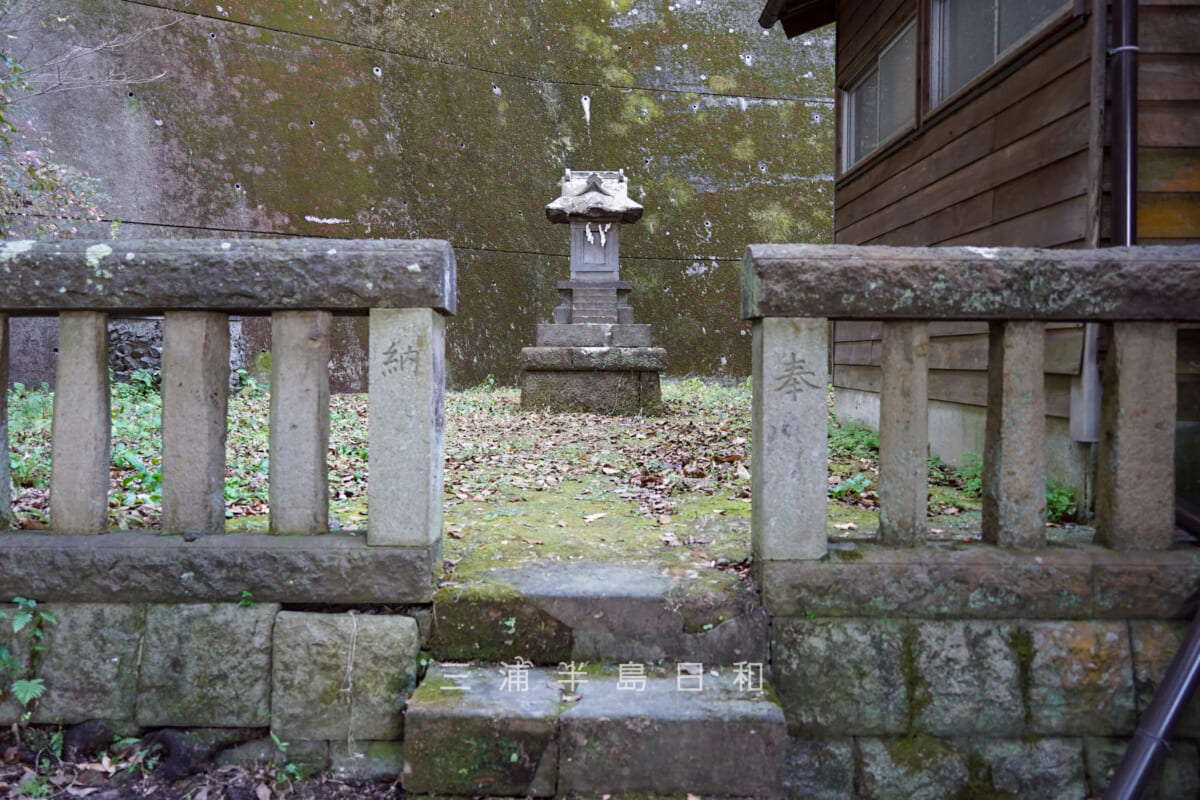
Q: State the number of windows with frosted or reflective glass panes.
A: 2